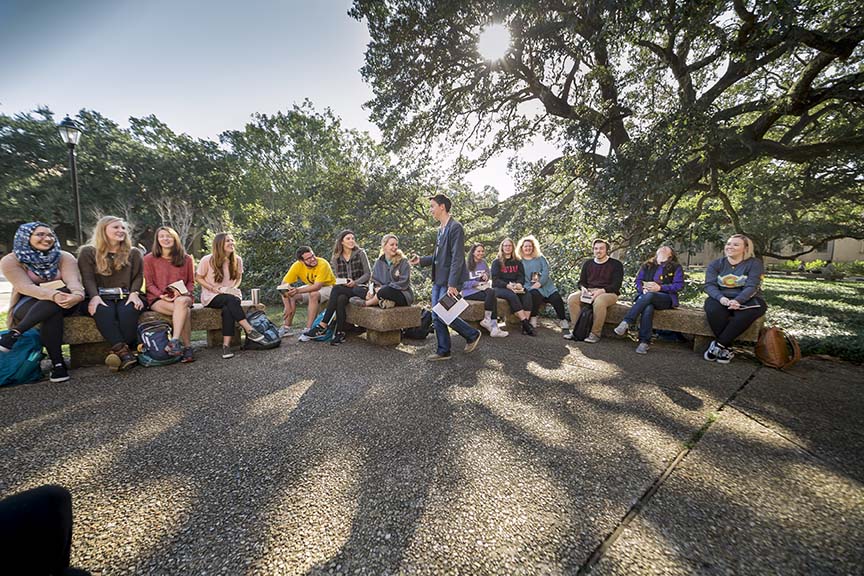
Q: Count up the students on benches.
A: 13